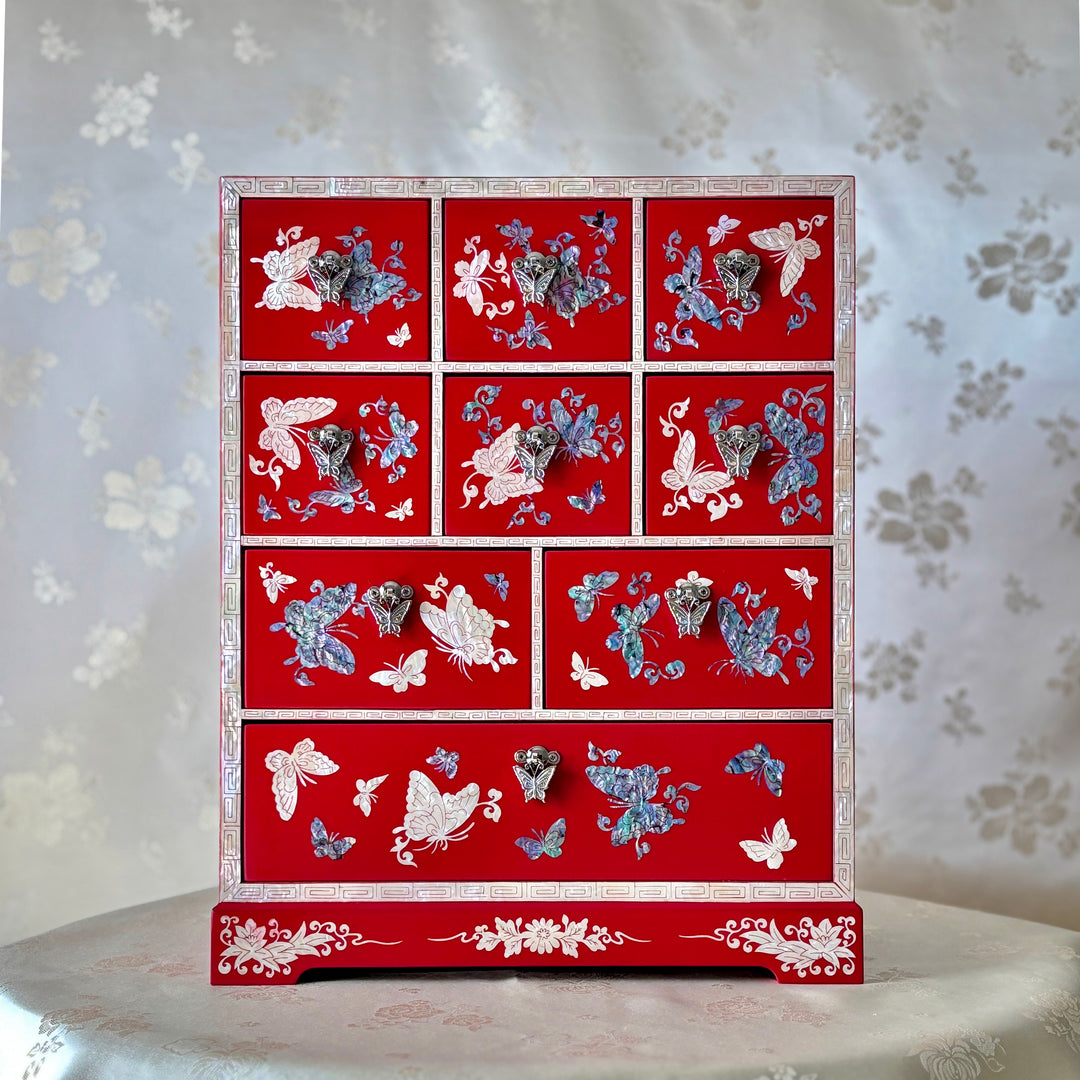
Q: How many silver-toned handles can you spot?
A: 9